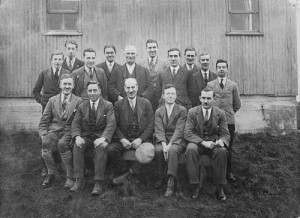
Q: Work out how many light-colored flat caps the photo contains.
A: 1